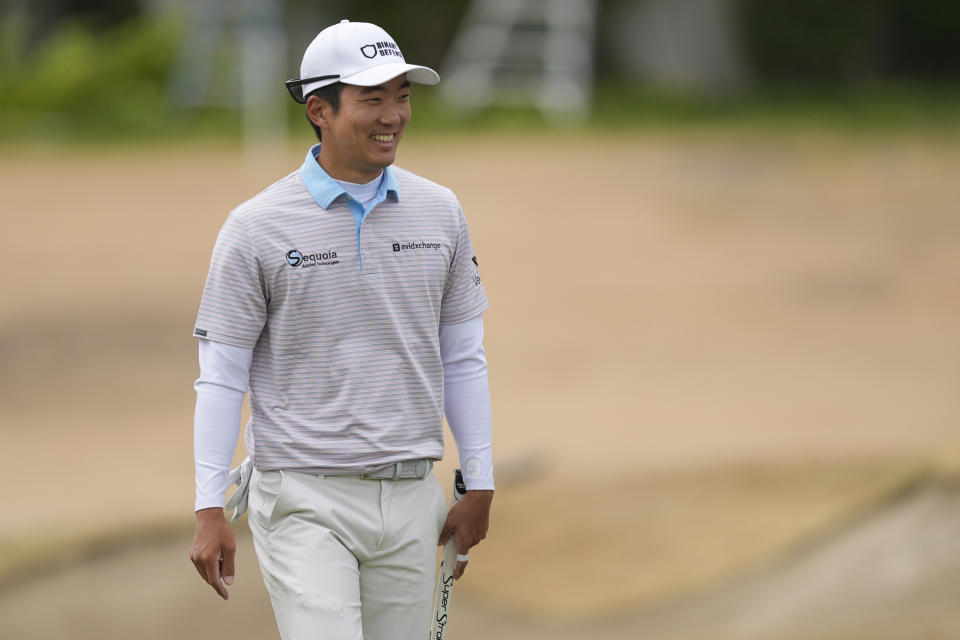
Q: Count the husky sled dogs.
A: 0